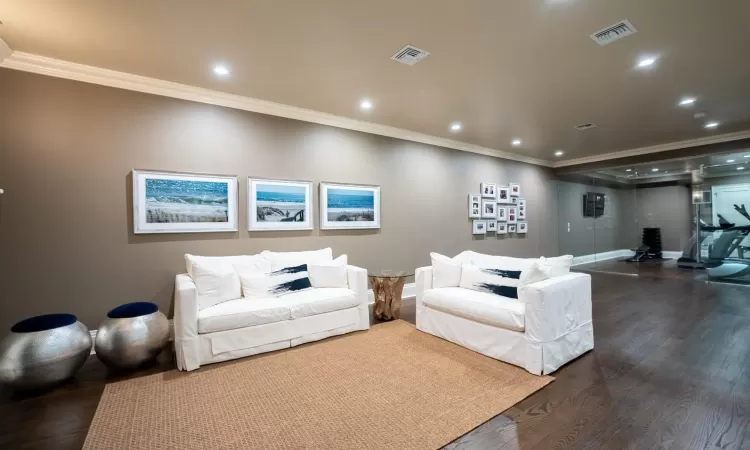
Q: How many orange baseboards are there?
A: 0